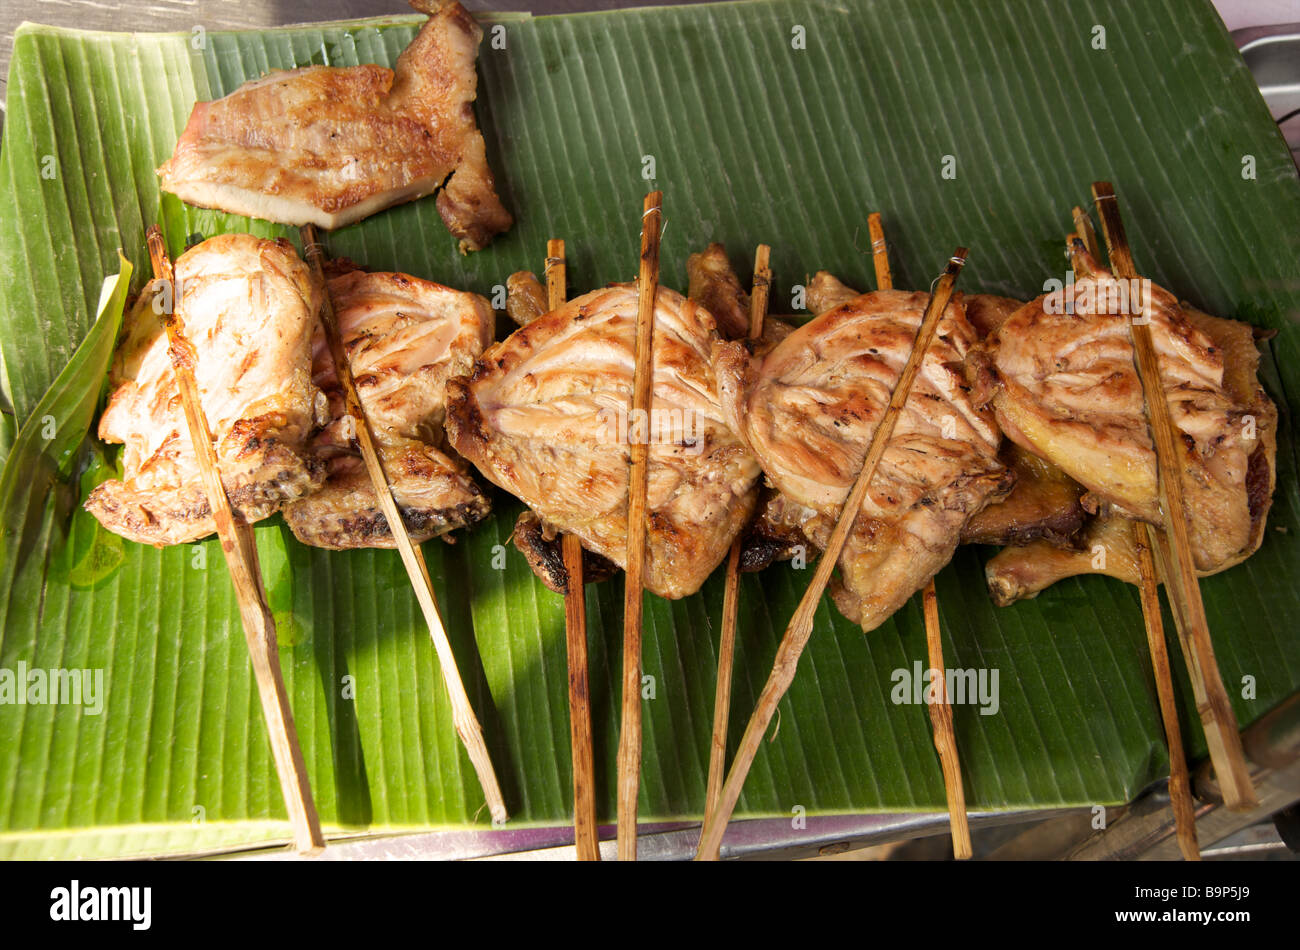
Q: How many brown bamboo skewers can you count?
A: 9